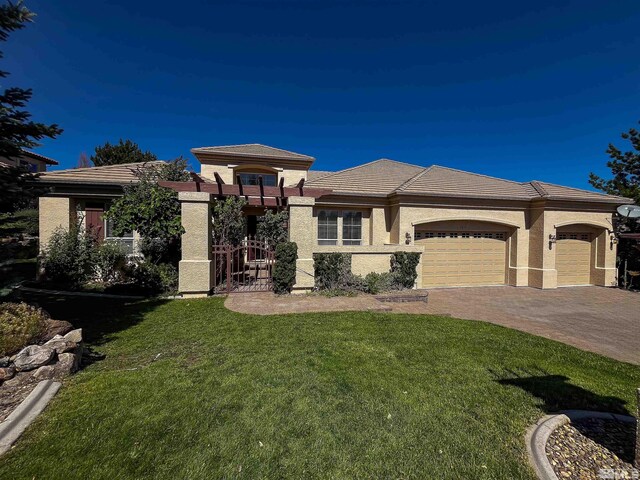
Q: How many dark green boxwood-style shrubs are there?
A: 3